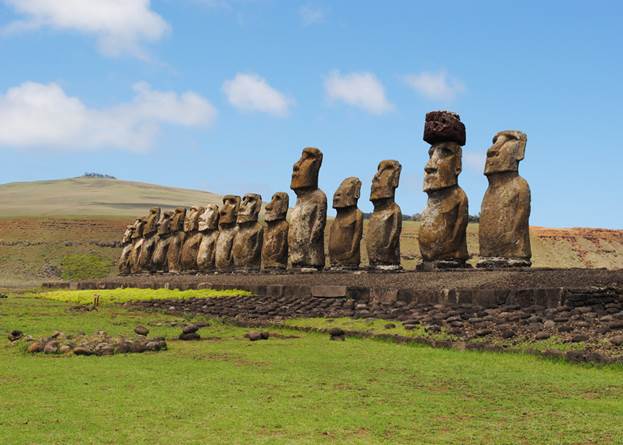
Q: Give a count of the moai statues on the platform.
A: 15